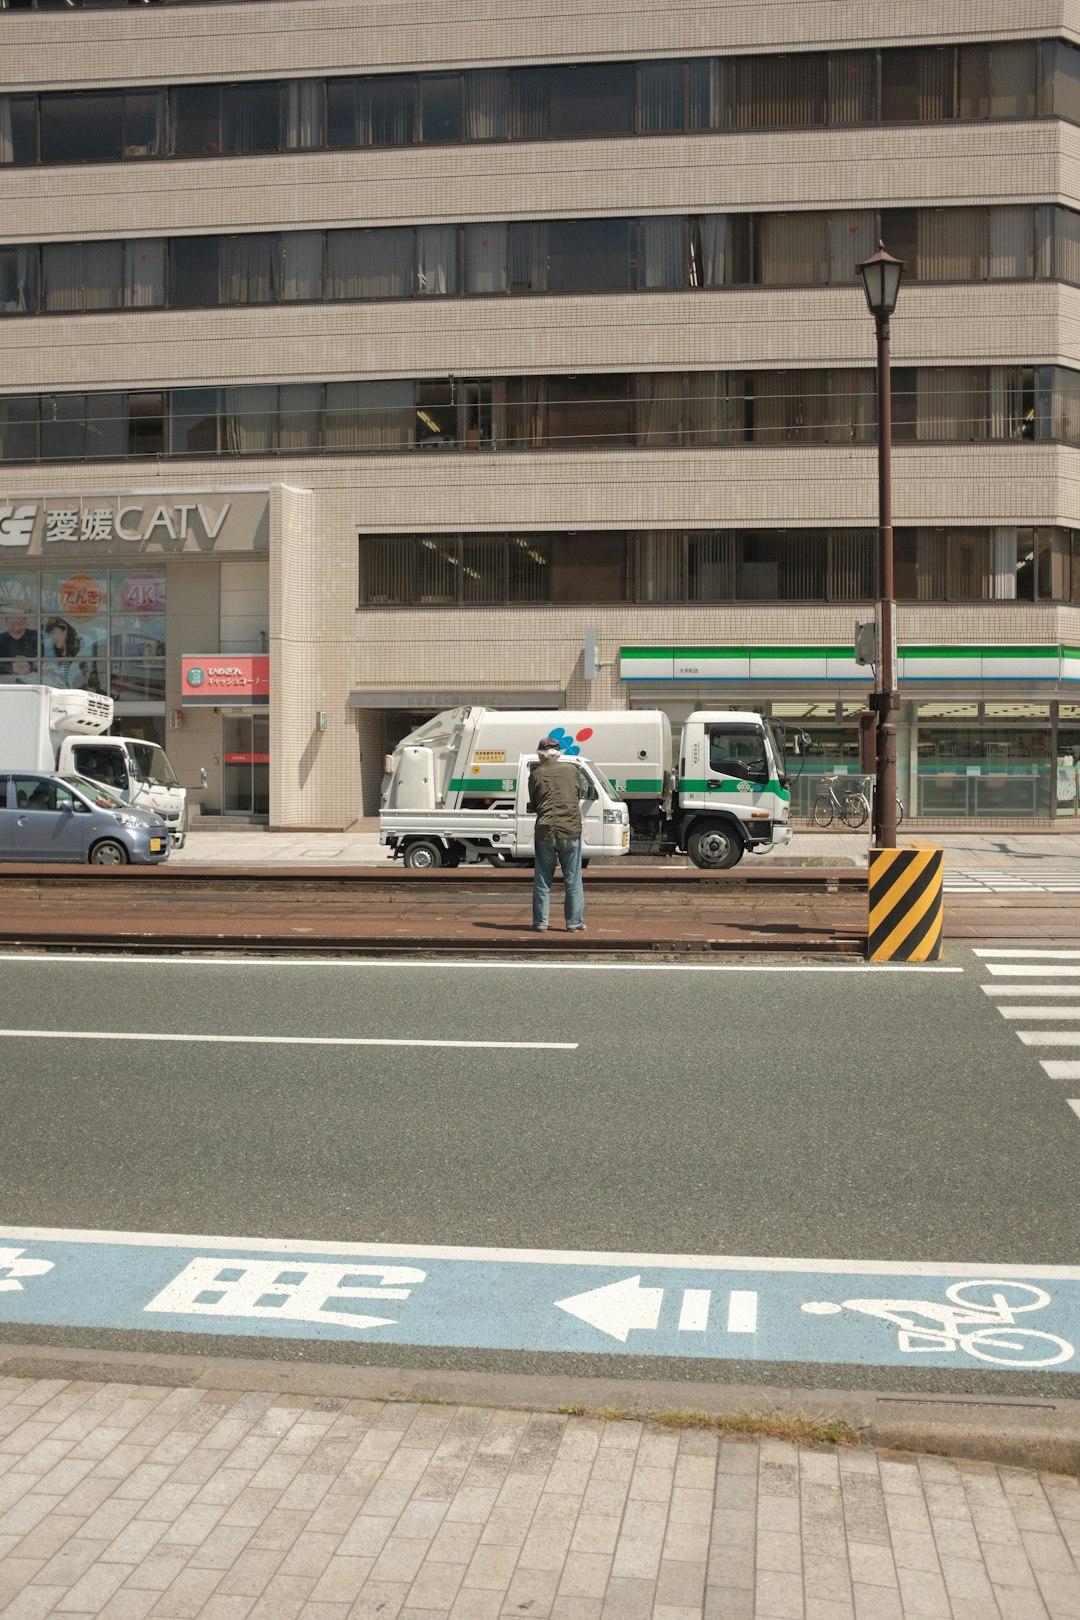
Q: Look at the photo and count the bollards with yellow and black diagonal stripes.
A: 1